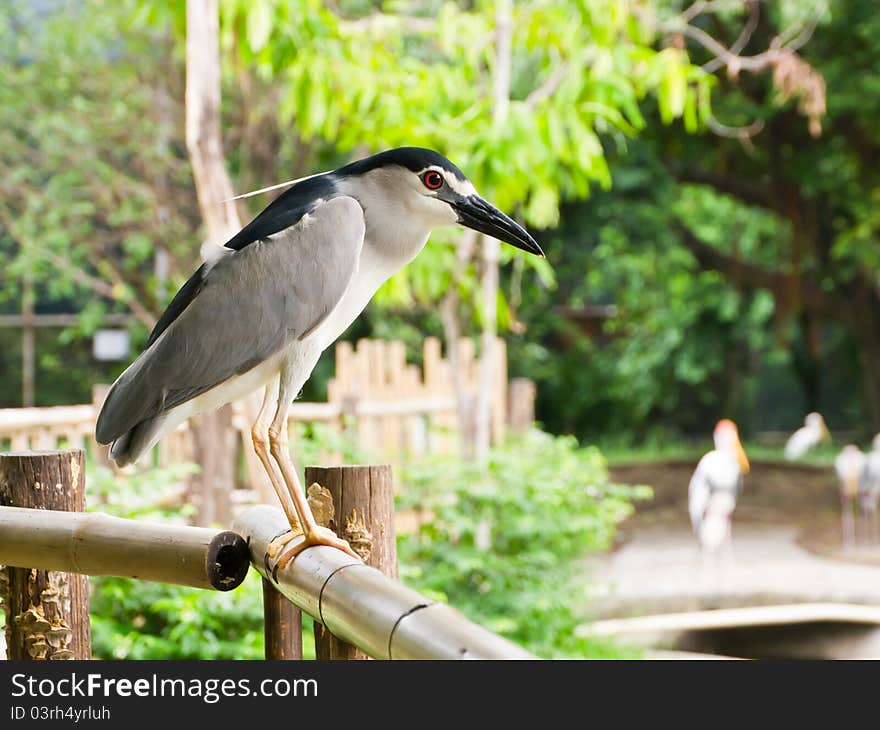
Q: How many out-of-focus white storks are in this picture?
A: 4